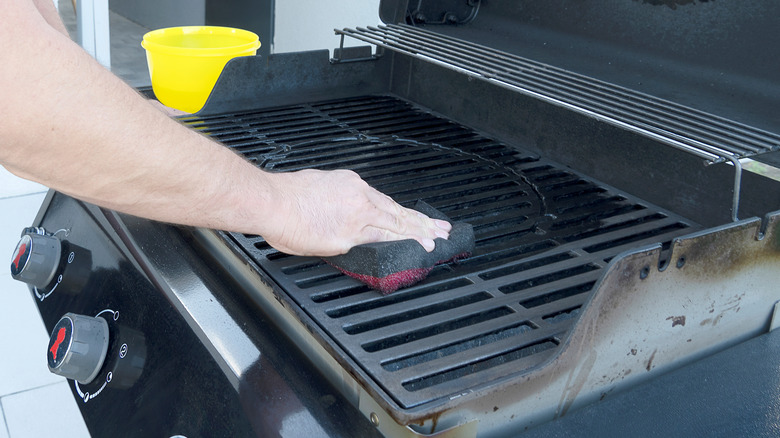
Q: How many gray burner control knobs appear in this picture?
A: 2